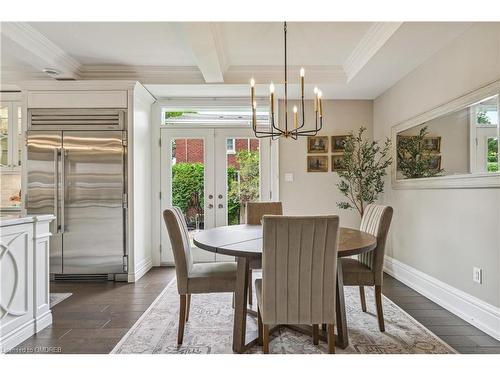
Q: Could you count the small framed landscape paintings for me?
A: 4